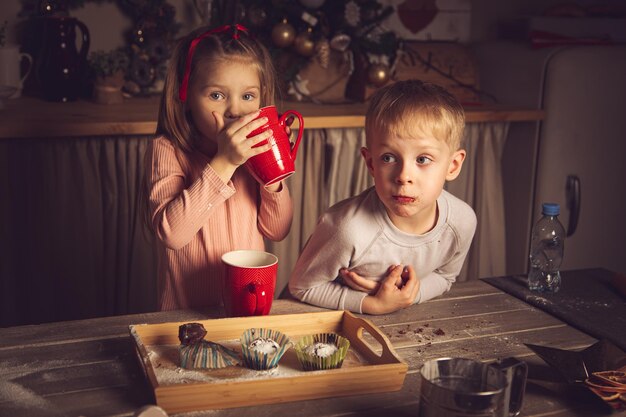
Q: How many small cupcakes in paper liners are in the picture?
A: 3